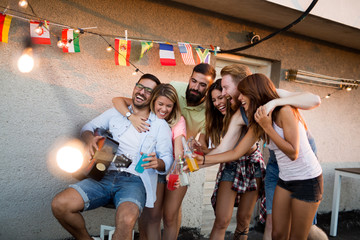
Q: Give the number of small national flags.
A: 8